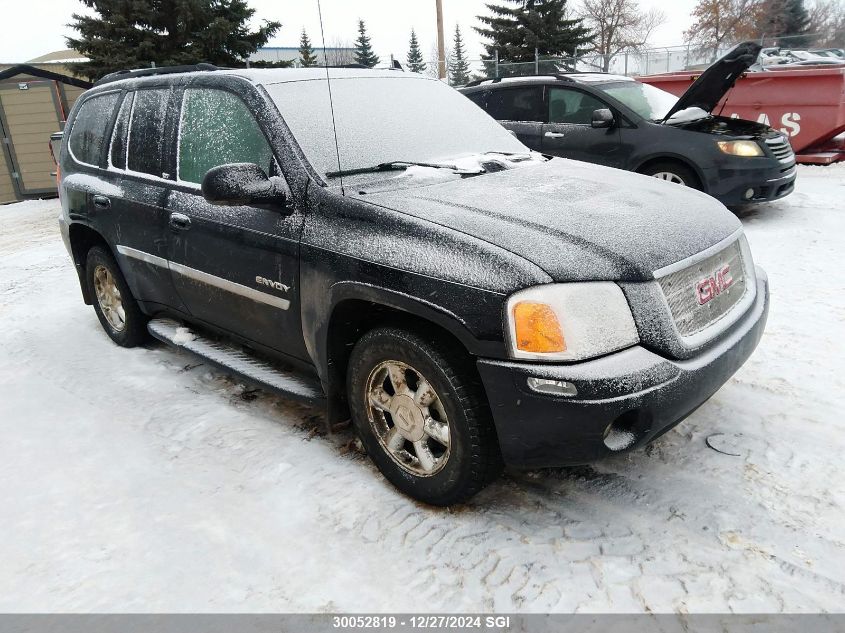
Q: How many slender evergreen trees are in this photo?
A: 4